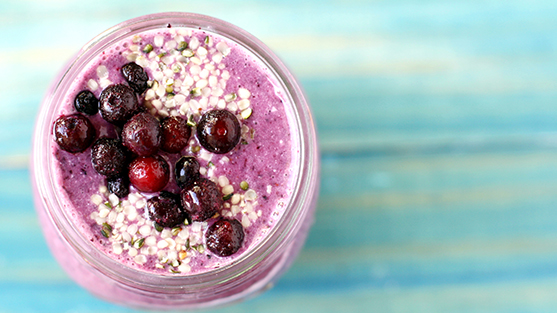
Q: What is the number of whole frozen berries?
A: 14